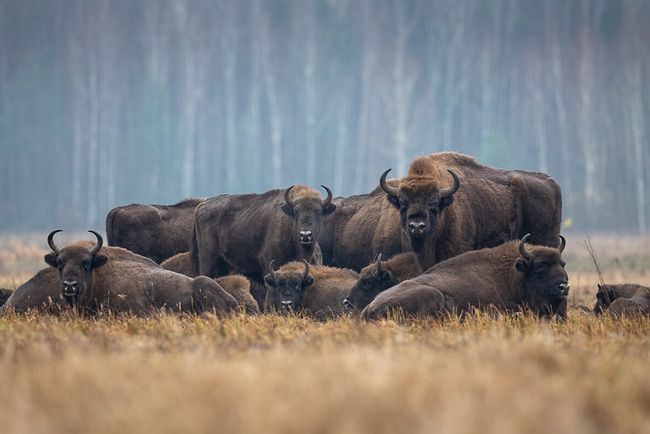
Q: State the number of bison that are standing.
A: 4